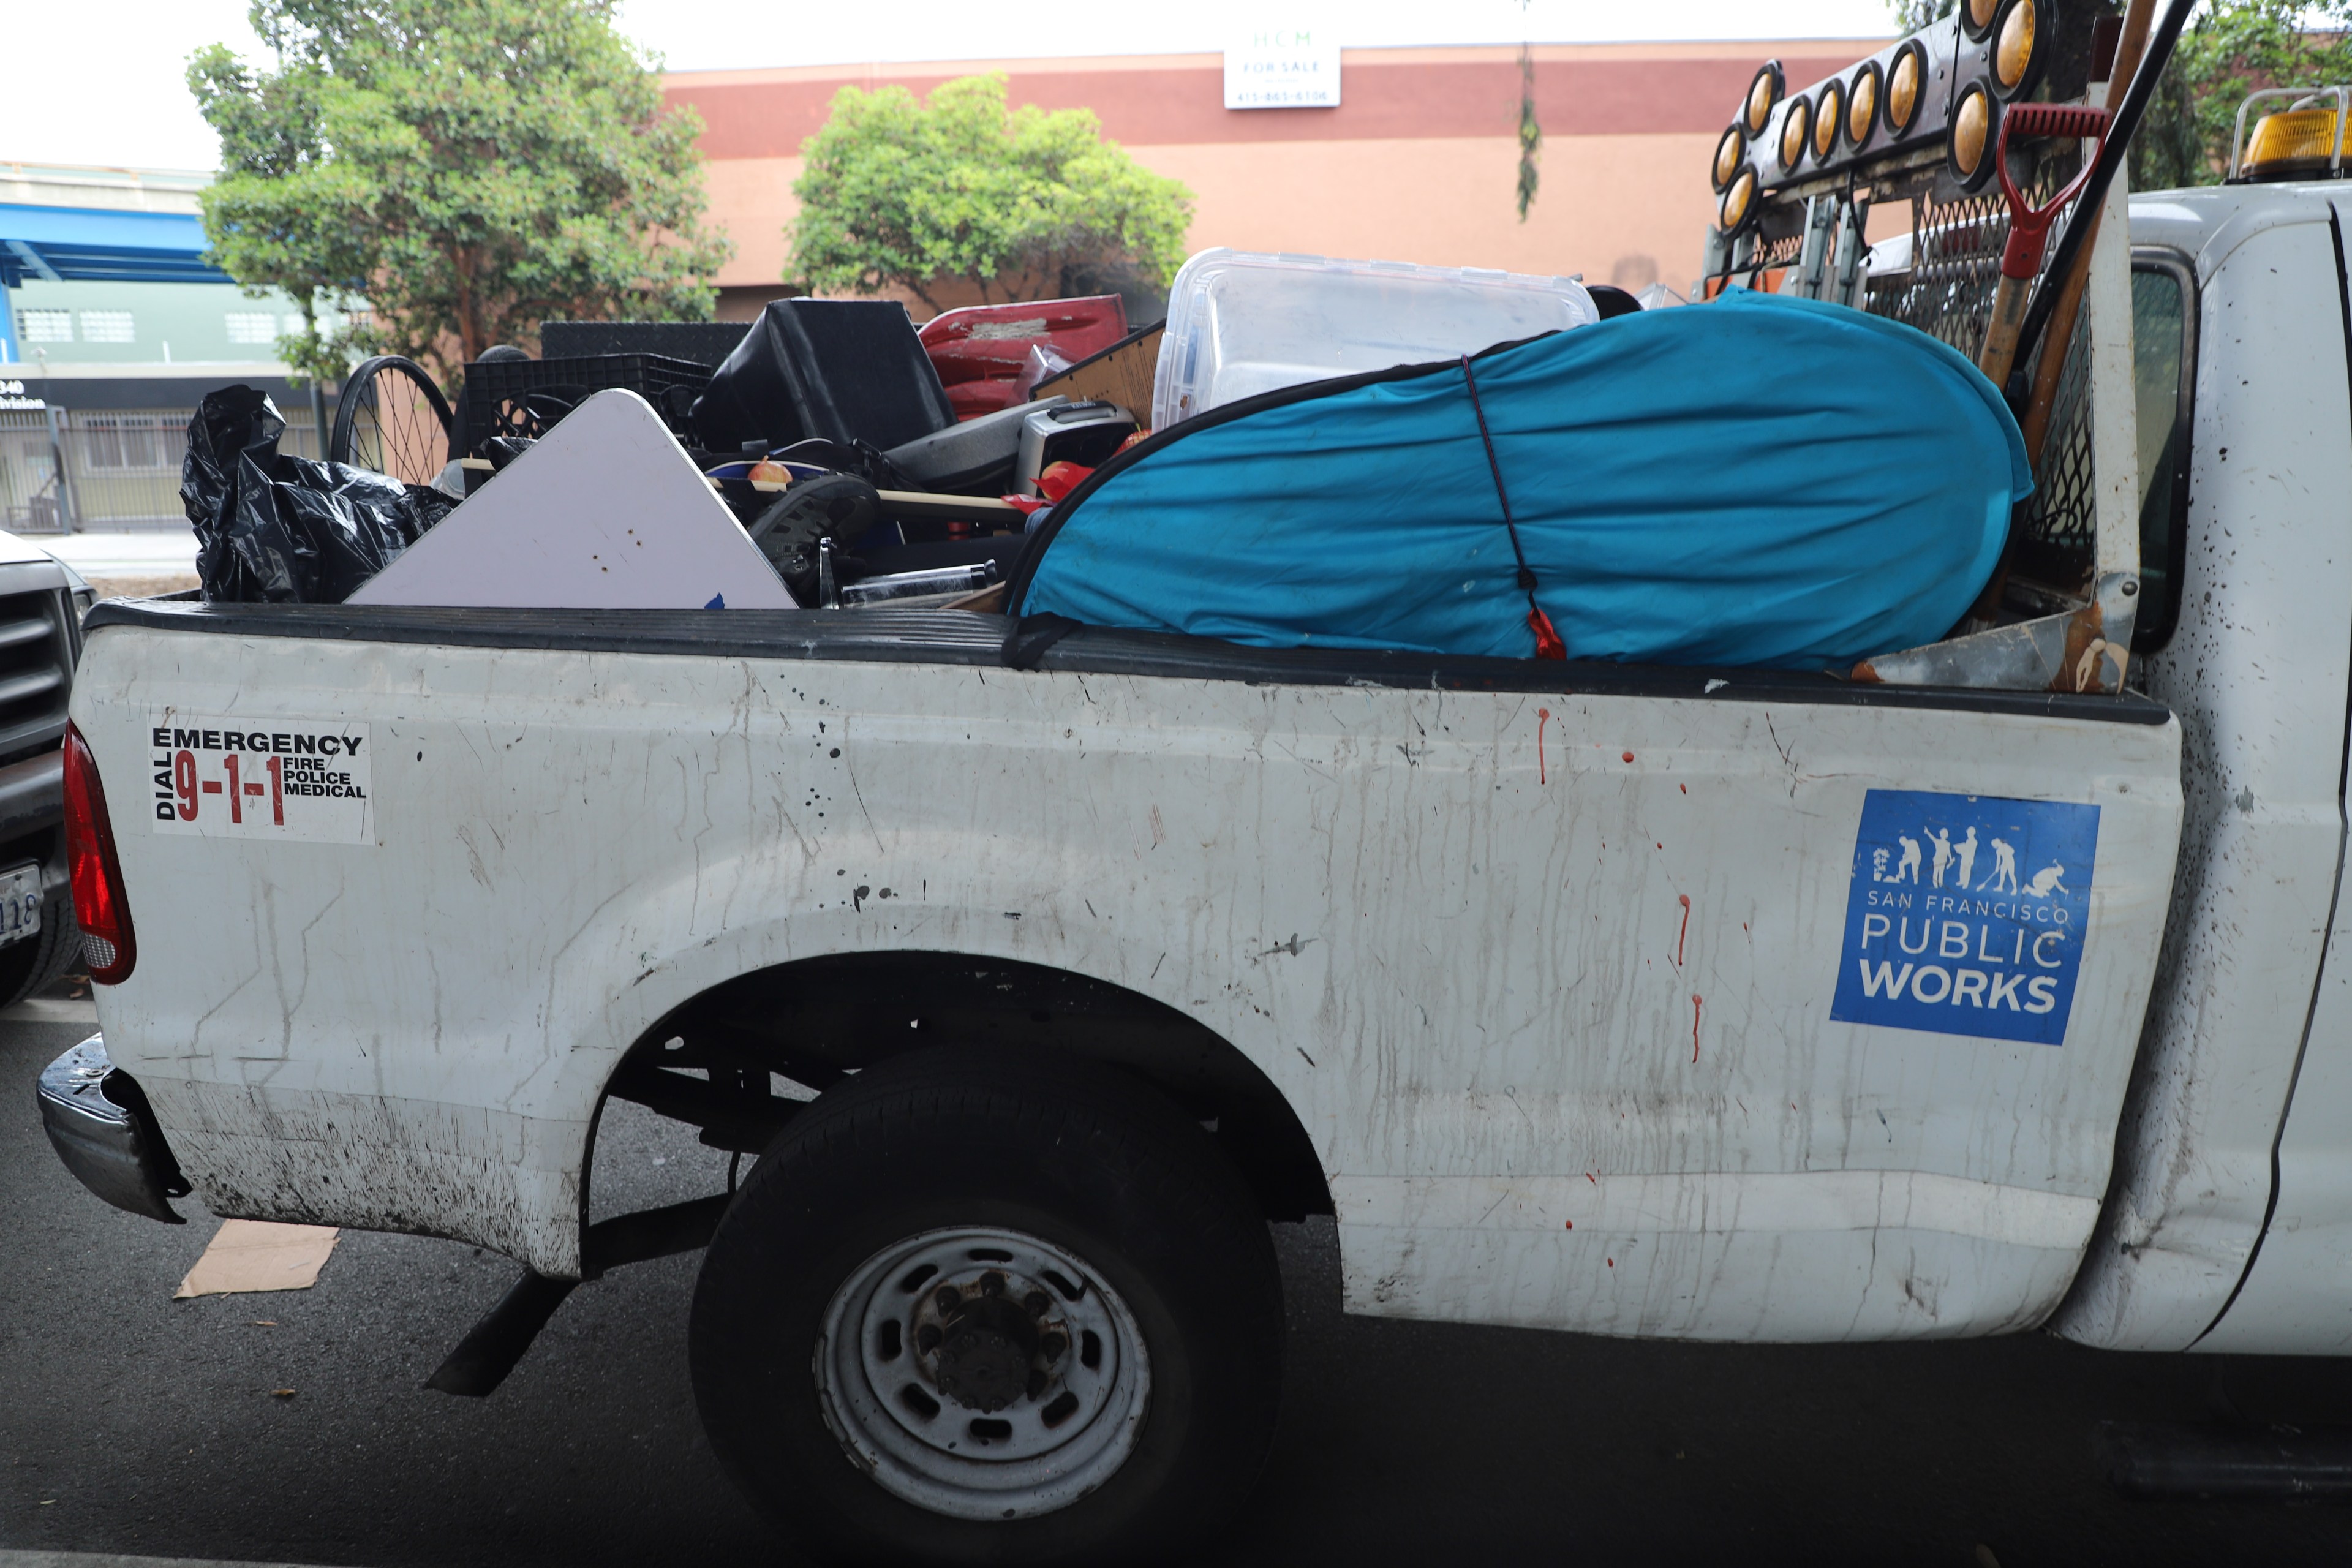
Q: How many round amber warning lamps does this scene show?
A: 10